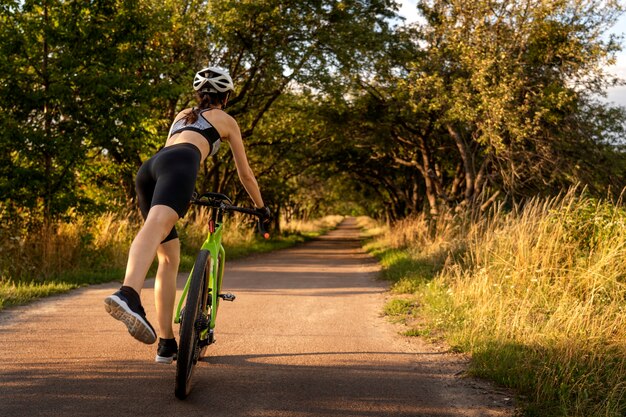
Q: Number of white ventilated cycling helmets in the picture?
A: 1